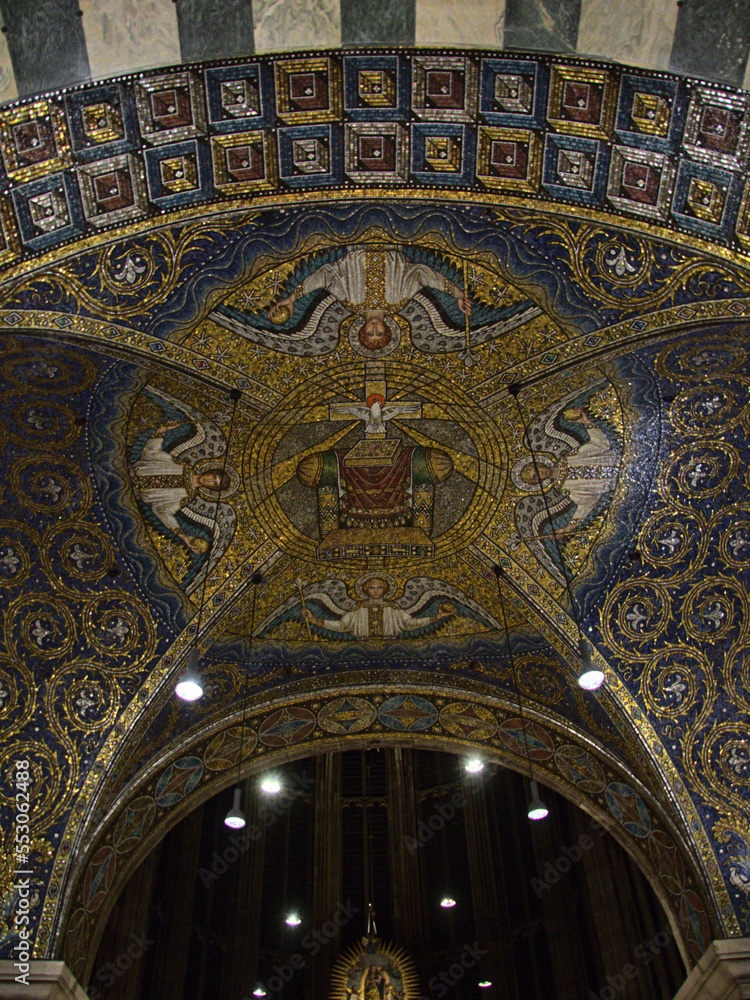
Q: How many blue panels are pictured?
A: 11